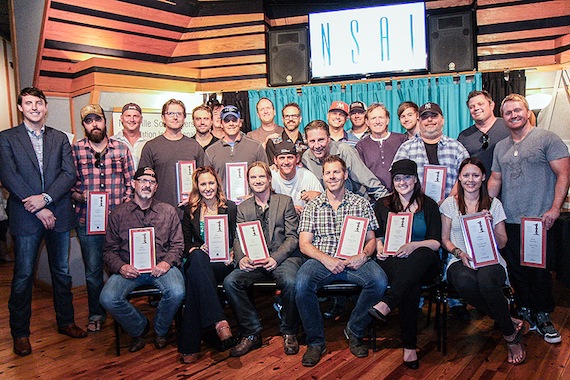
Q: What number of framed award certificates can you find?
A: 11